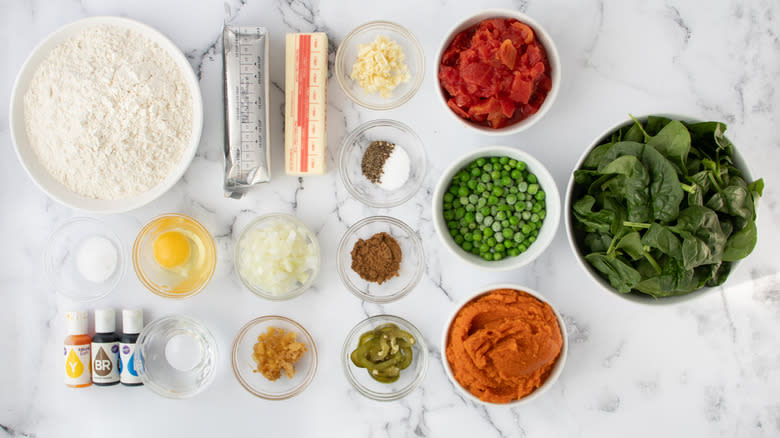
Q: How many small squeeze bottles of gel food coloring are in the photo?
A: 3